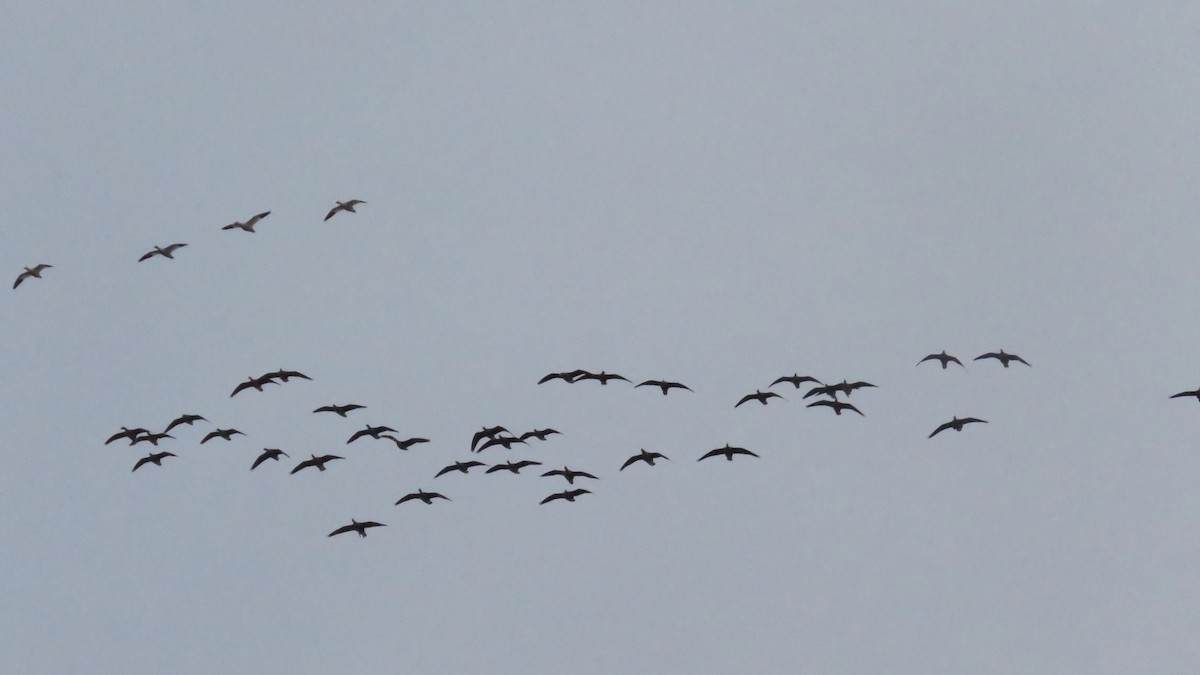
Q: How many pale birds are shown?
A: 4